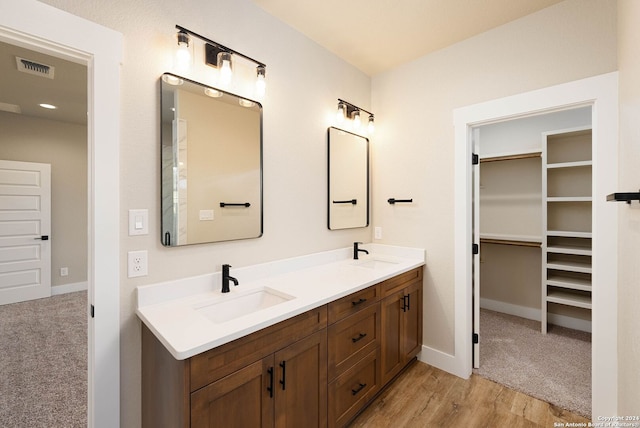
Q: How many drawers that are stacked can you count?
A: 3